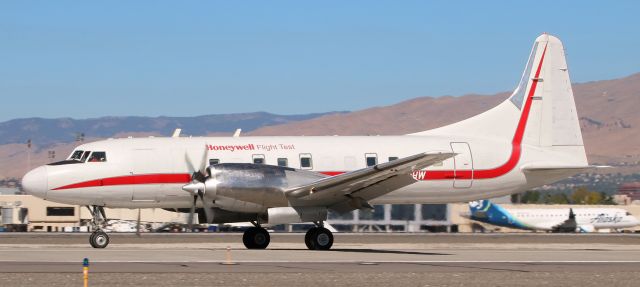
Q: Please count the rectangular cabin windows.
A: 6